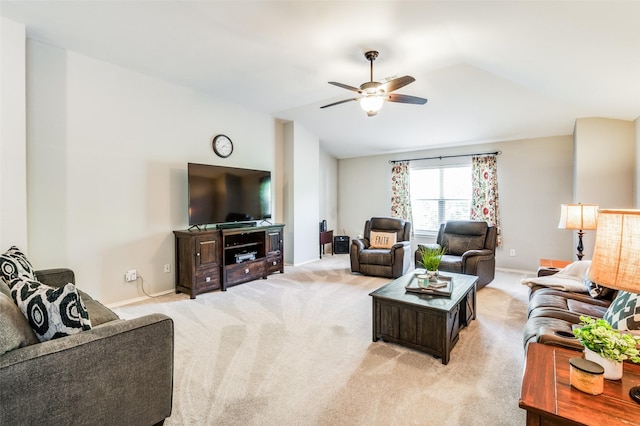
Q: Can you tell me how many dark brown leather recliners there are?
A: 2